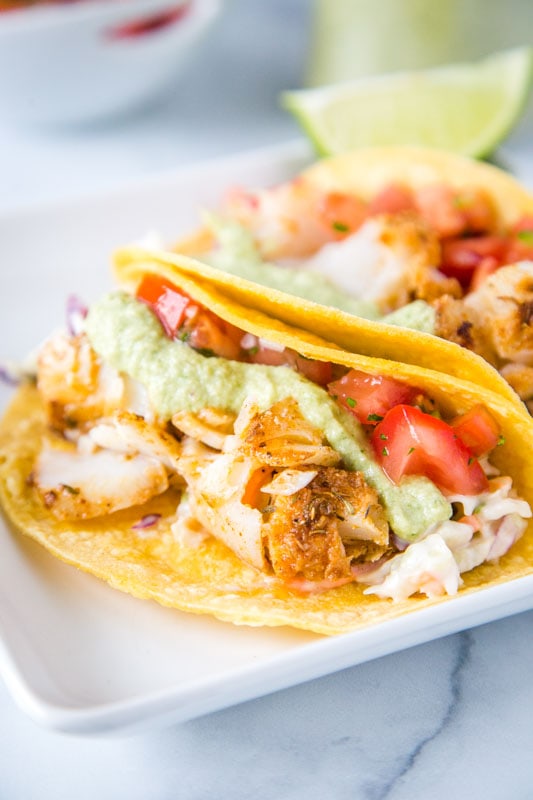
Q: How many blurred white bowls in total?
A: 1